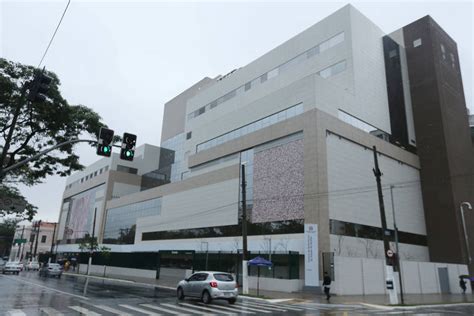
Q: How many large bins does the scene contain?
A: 0